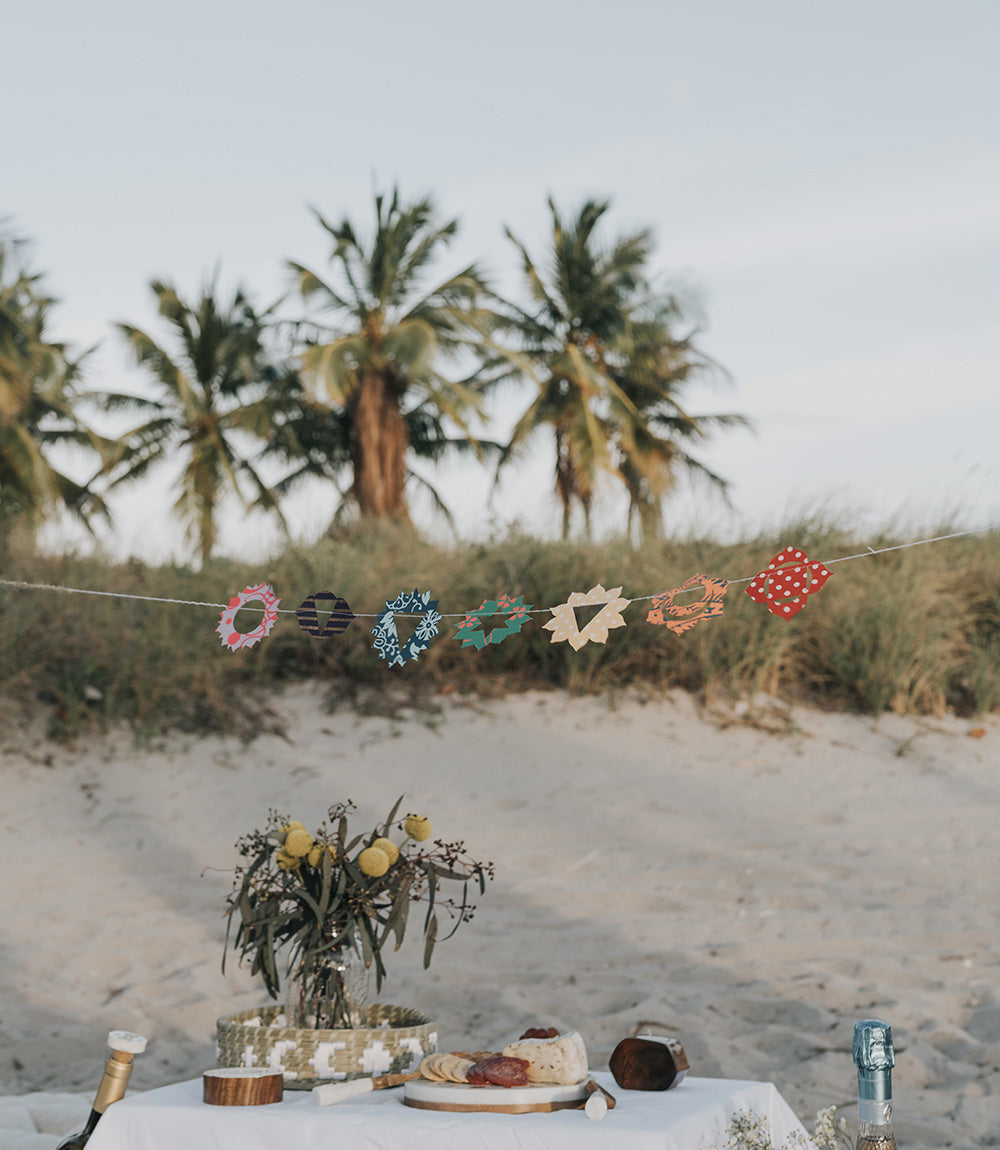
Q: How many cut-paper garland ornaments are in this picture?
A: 7